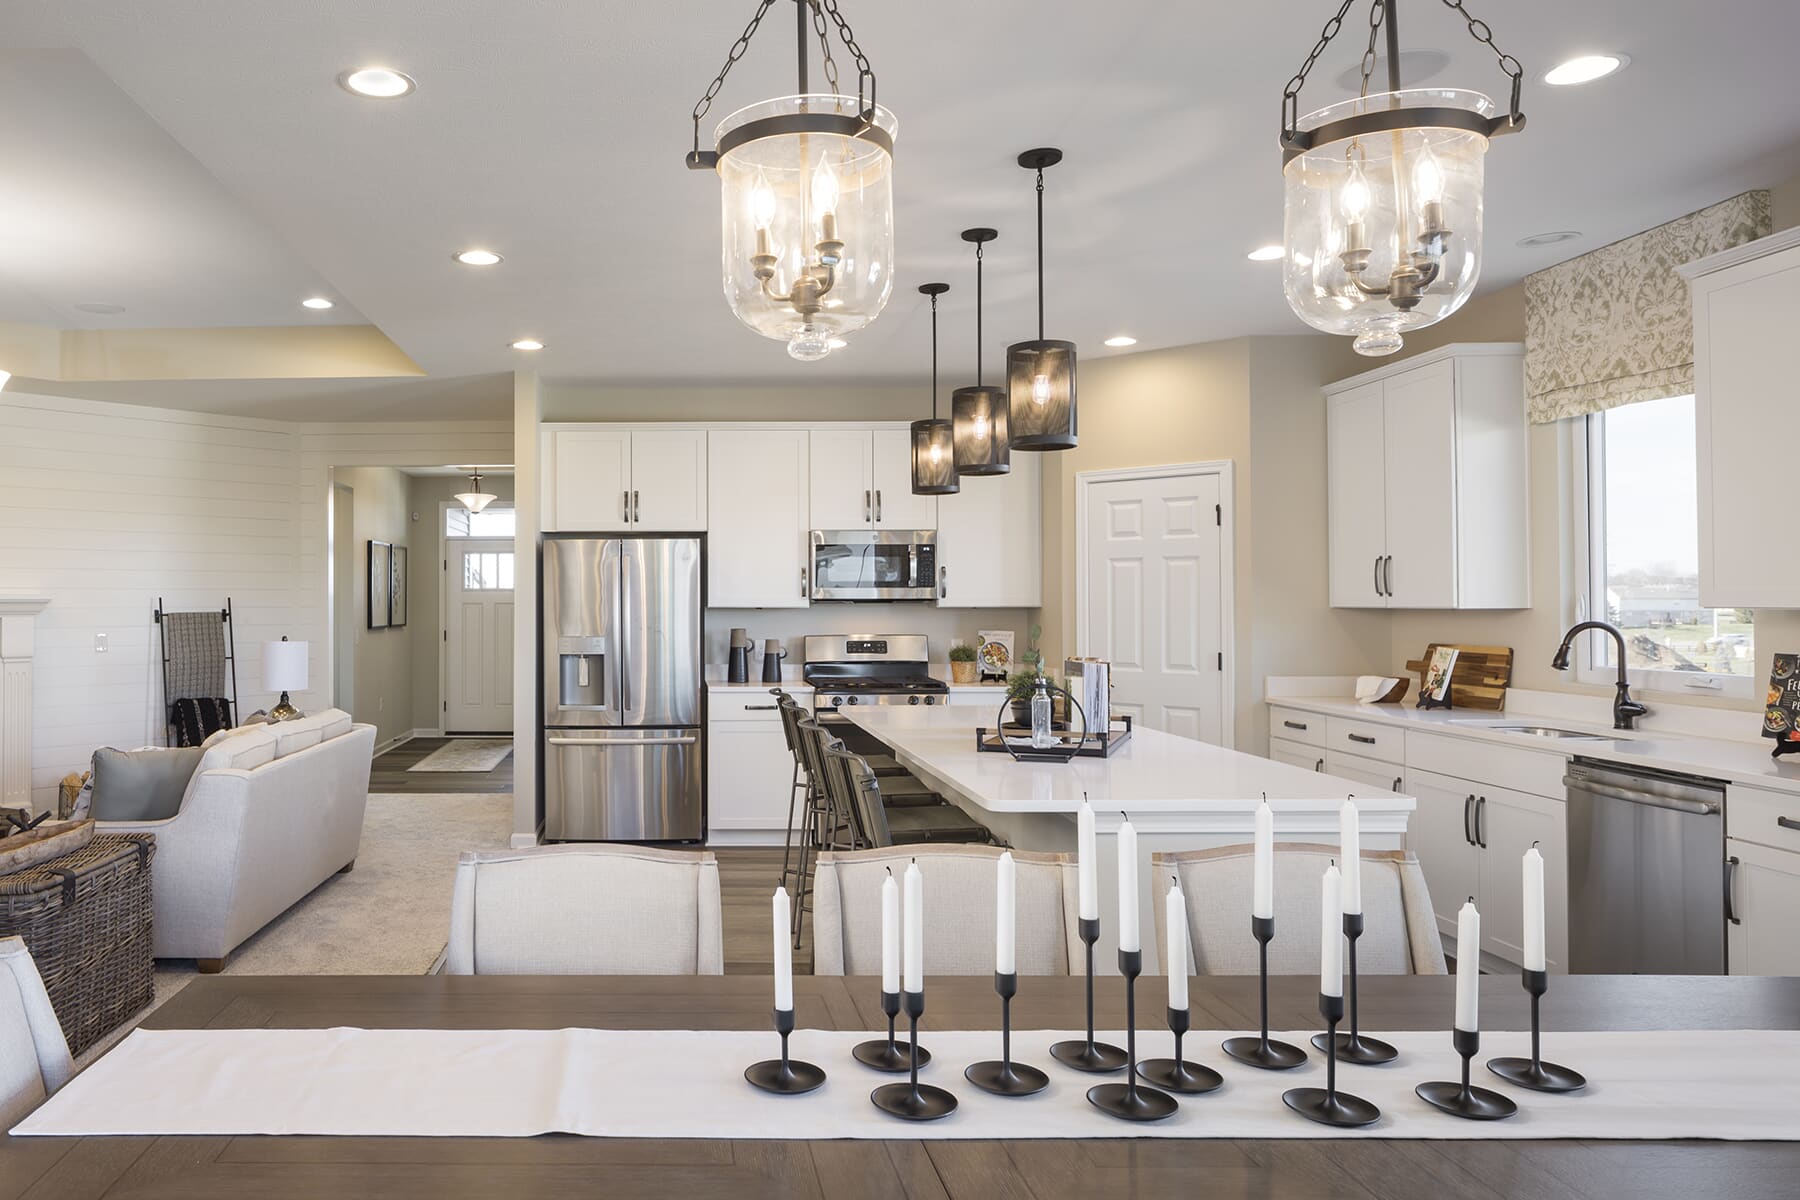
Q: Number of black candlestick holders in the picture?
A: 12